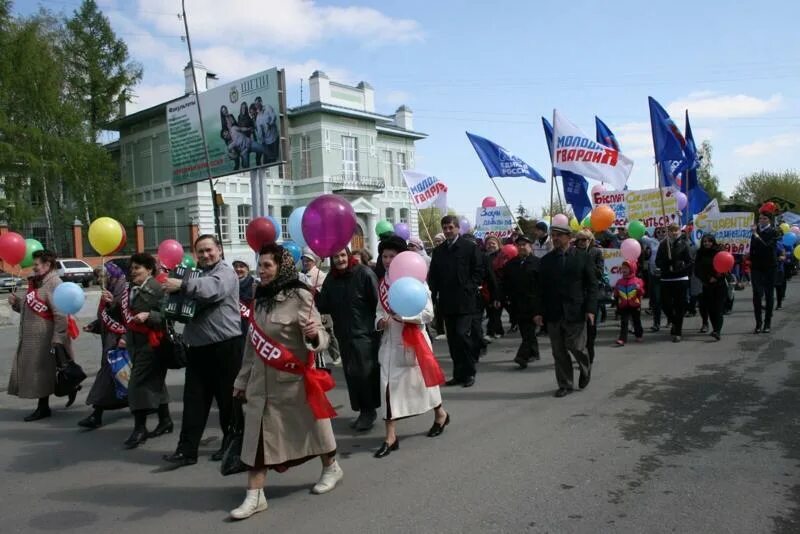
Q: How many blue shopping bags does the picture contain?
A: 1